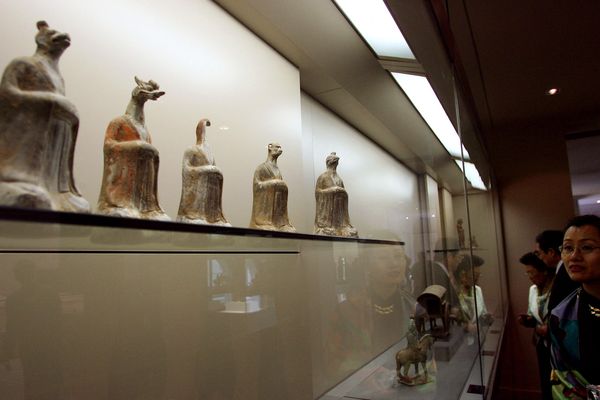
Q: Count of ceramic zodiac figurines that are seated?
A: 5